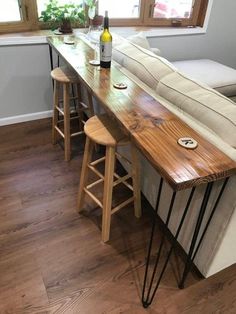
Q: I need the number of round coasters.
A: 4